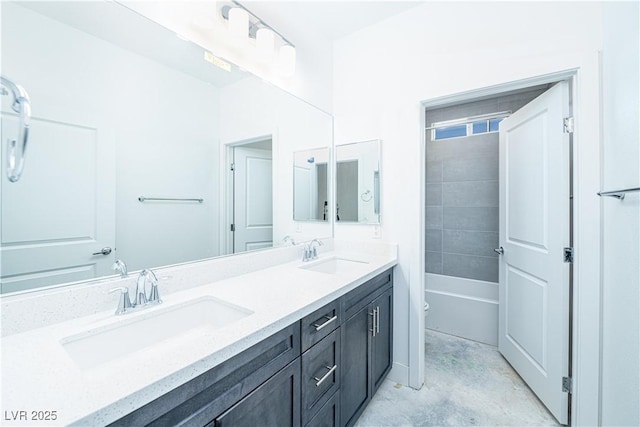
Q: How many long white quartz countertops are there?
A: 1